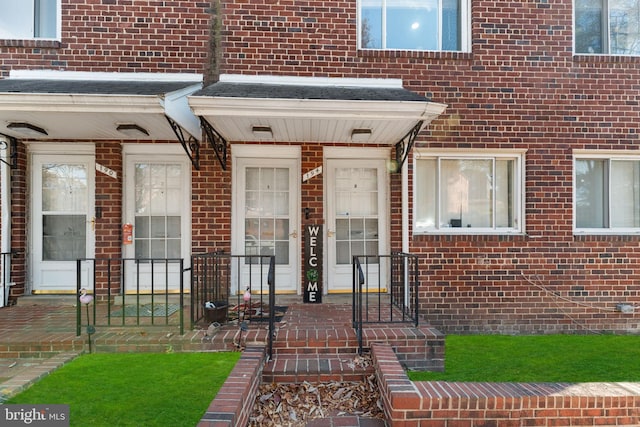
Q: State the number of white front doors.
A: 4